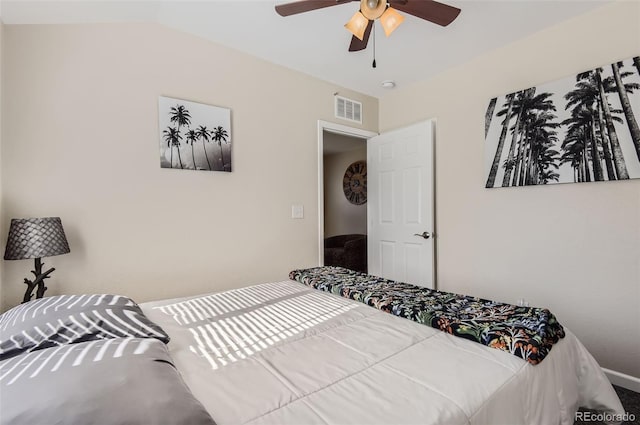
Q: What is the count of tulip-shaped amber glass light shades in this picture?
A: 3